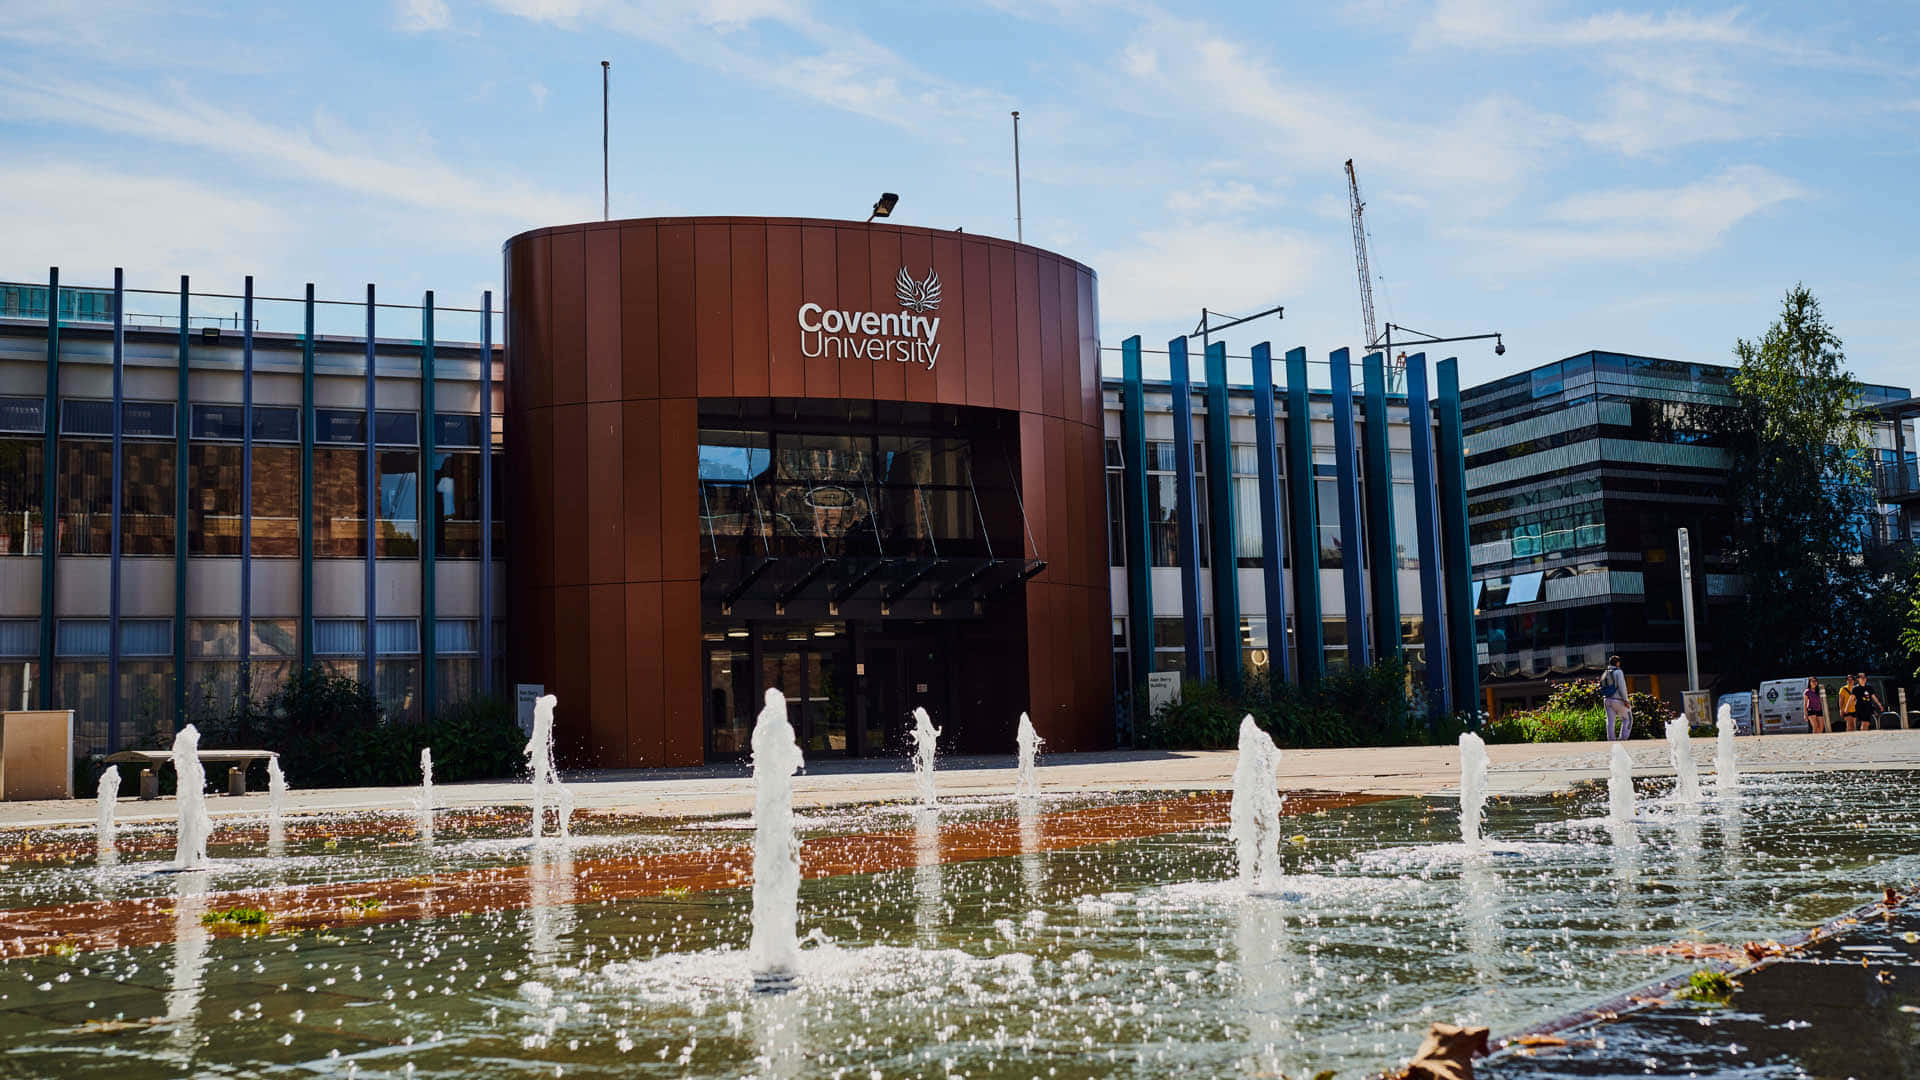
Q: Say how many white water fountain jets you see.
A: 13